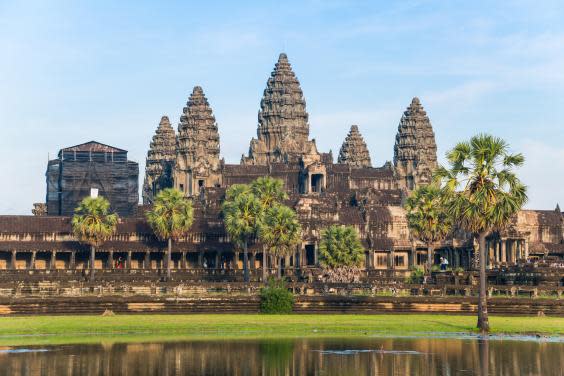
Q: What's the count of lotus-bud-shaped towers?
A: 5